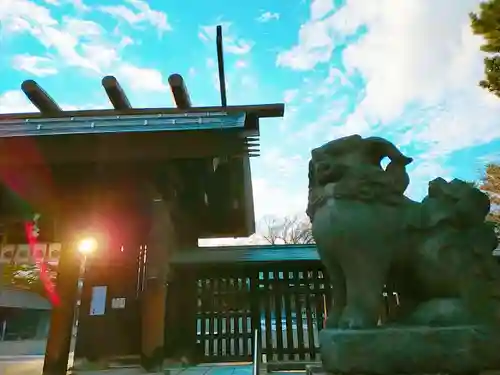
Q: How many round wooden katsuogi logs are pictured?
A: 3